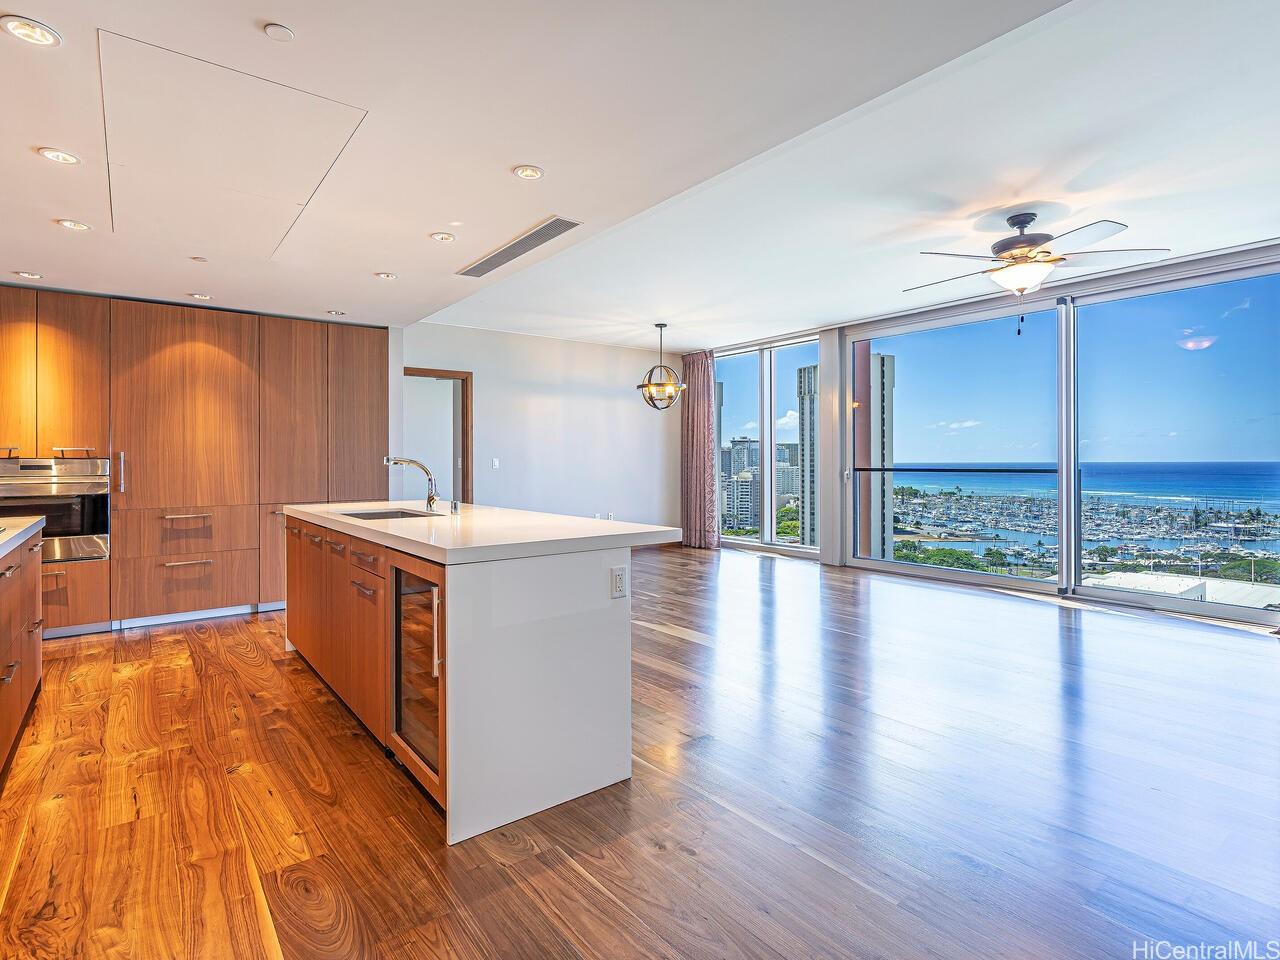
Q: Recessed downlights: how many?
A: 9